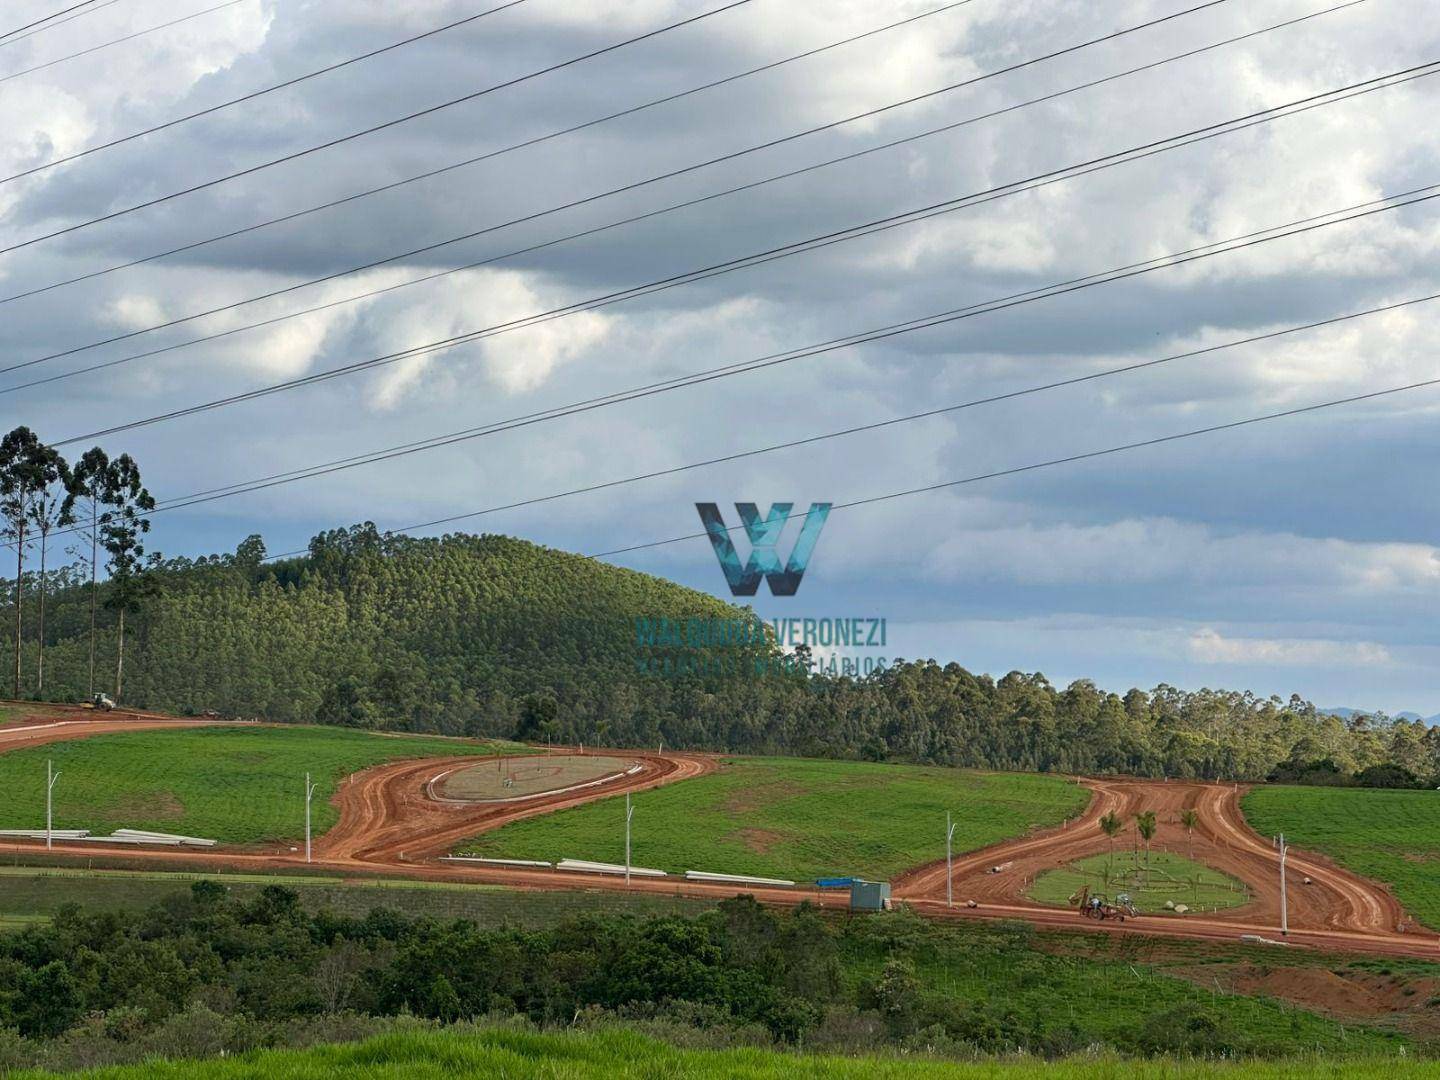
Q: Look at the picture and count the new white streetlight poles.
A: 5